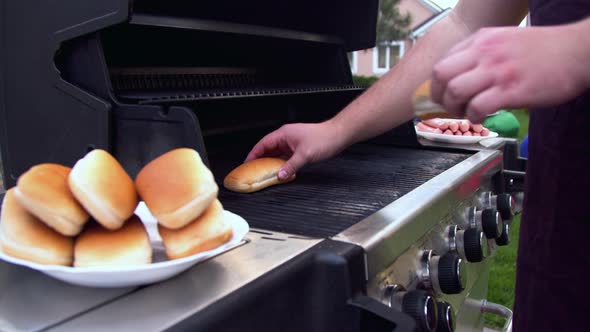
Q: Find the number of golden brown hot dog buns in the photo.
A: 7